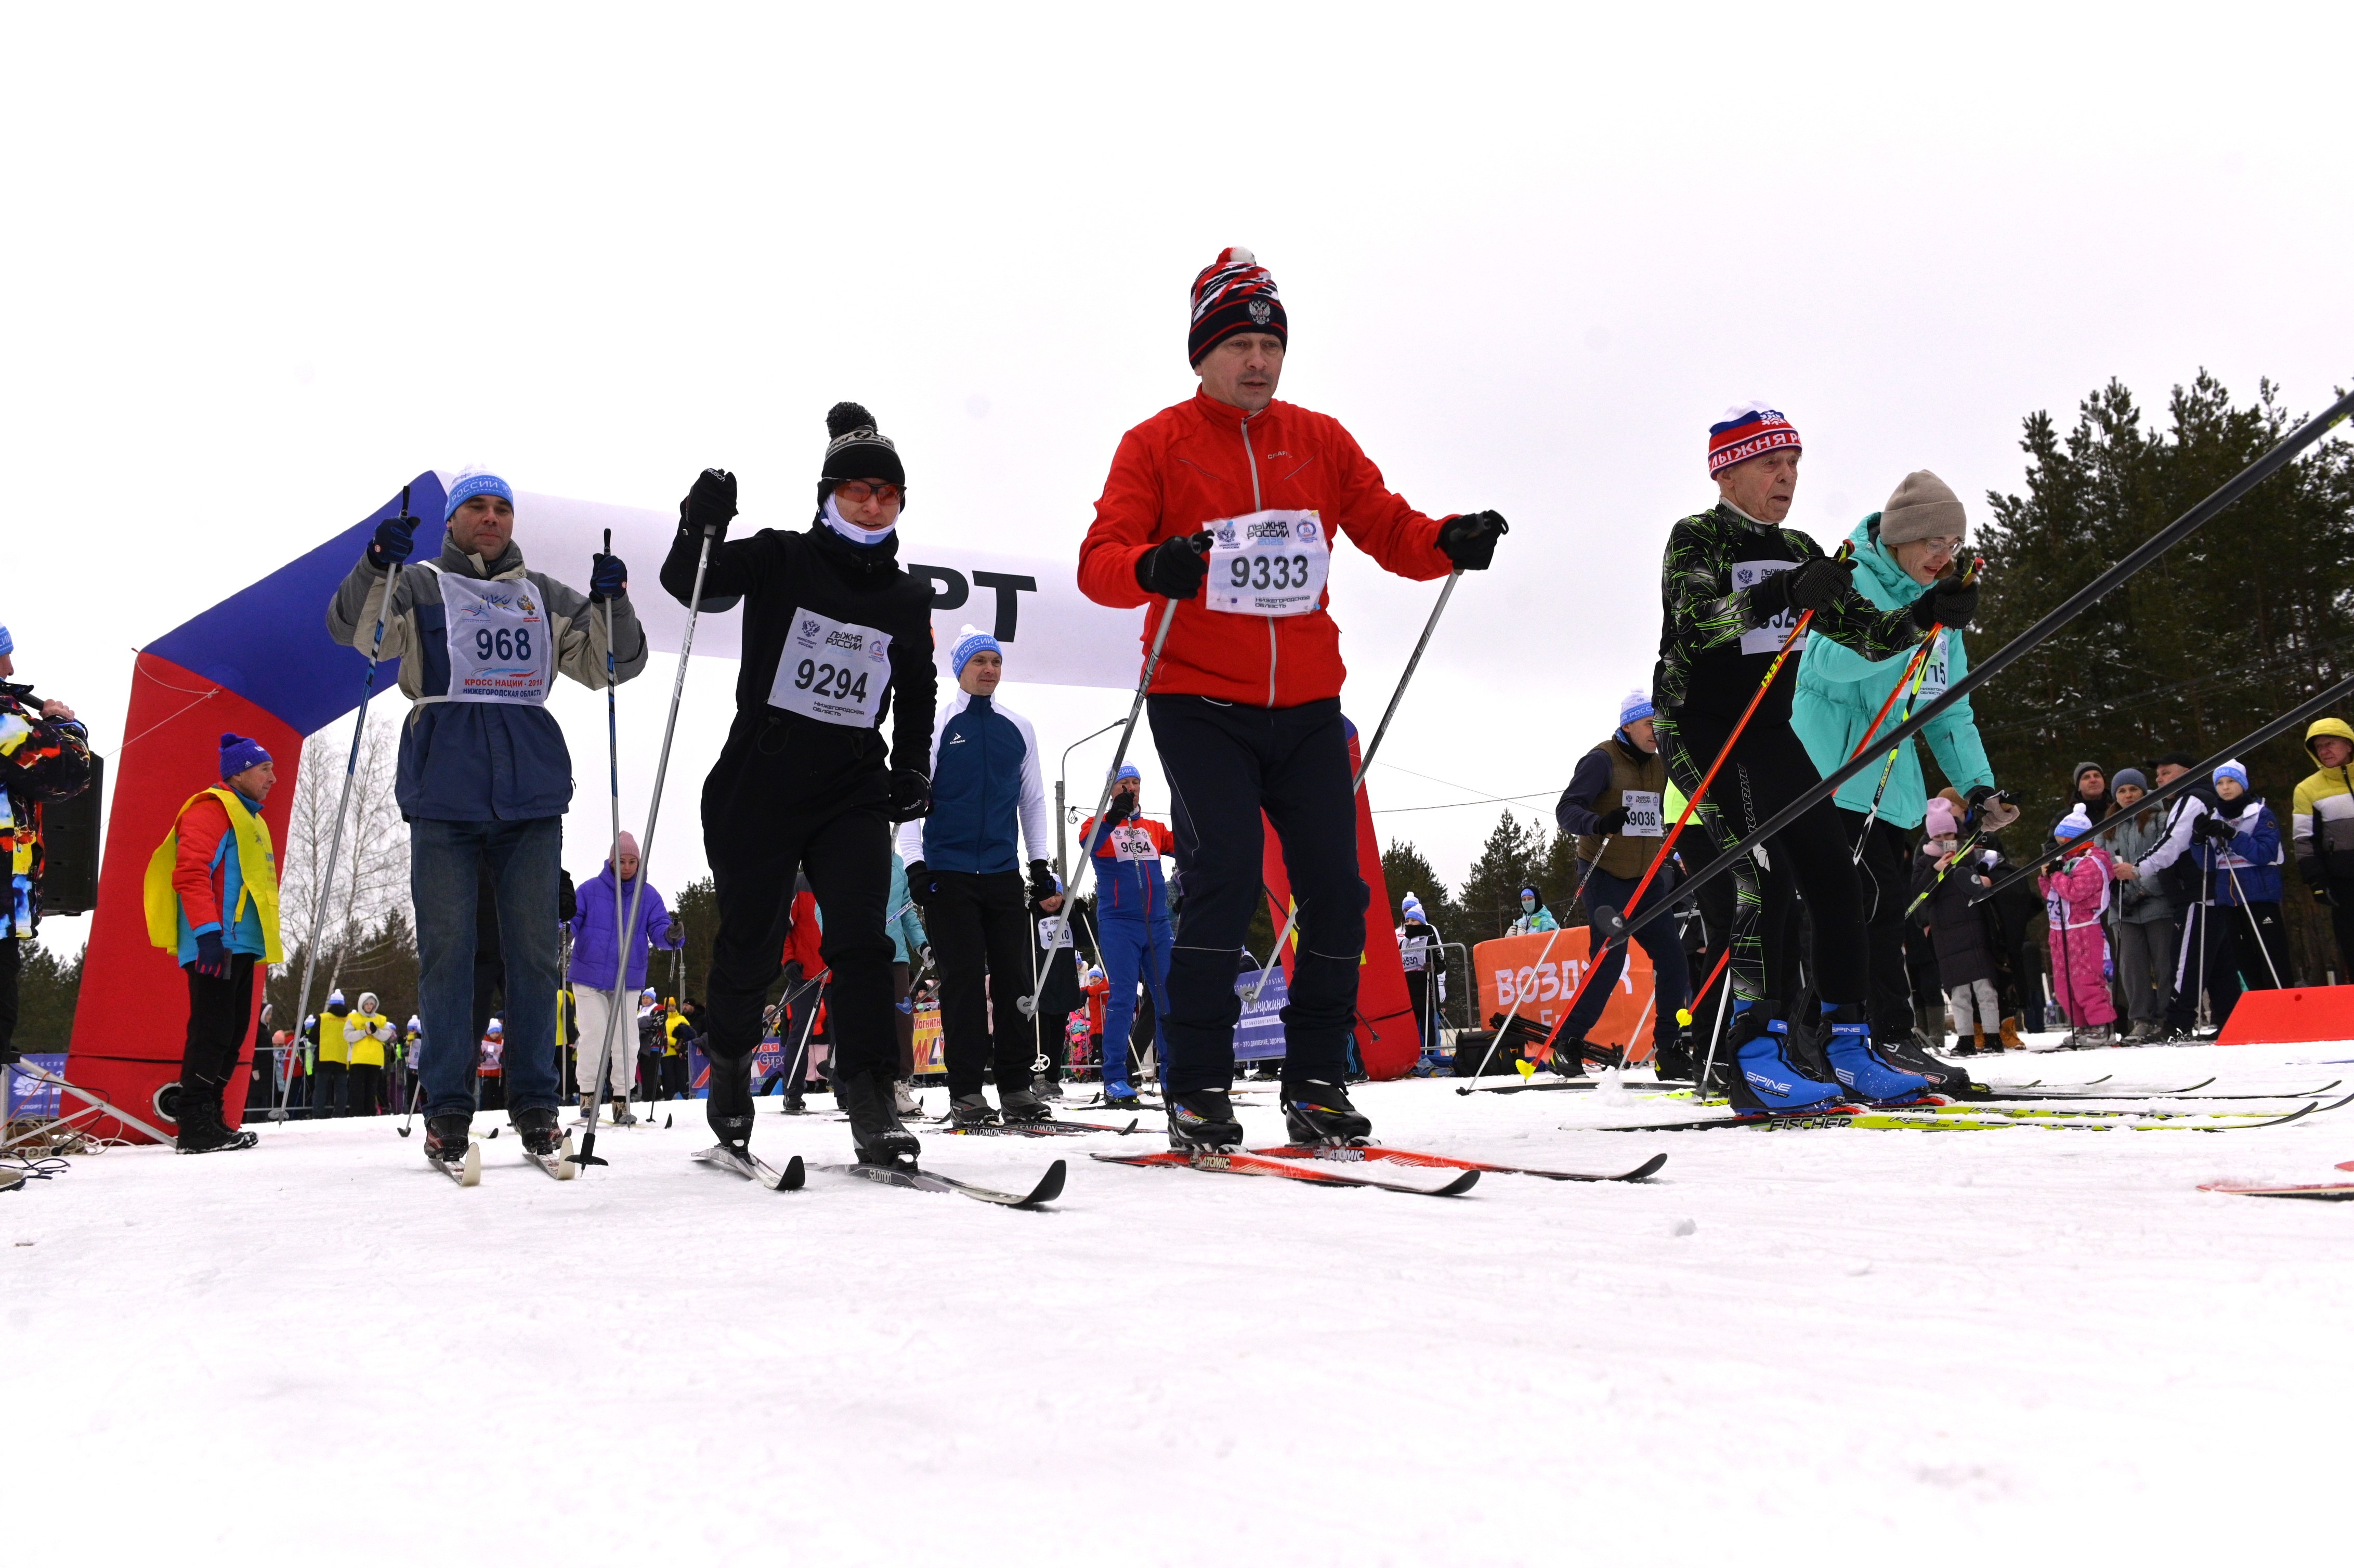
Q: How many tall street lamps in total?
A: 1